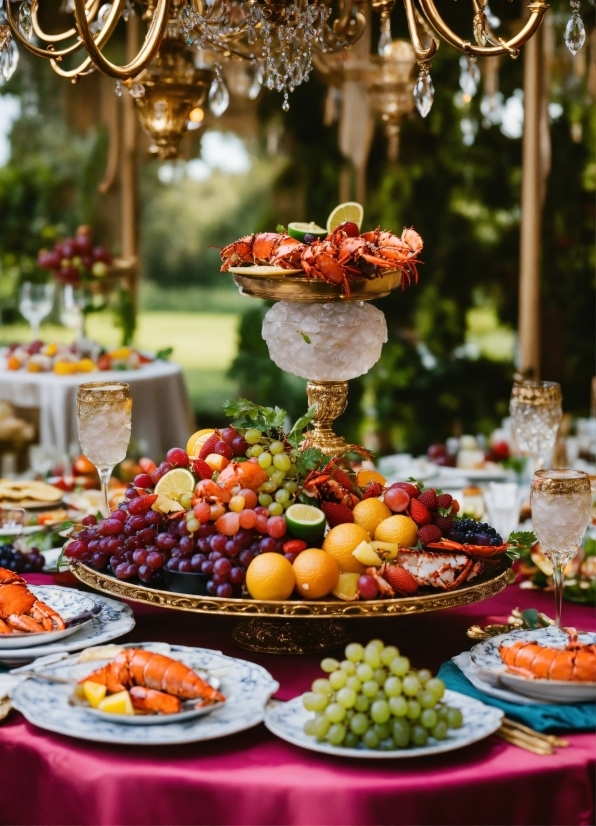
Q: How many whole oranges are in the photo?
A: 5